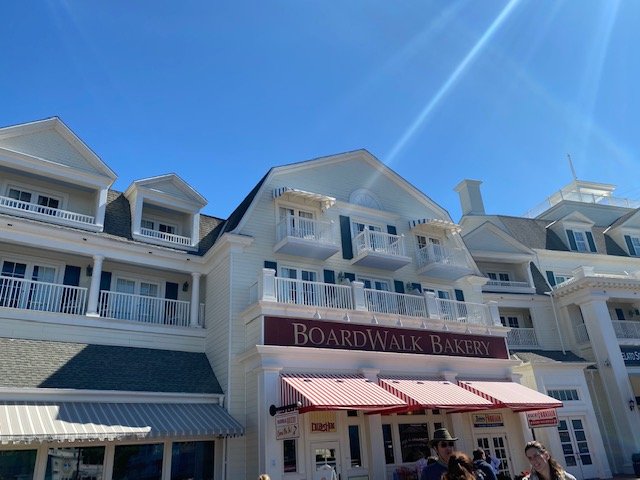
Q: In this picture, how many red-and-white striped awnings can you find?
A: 3